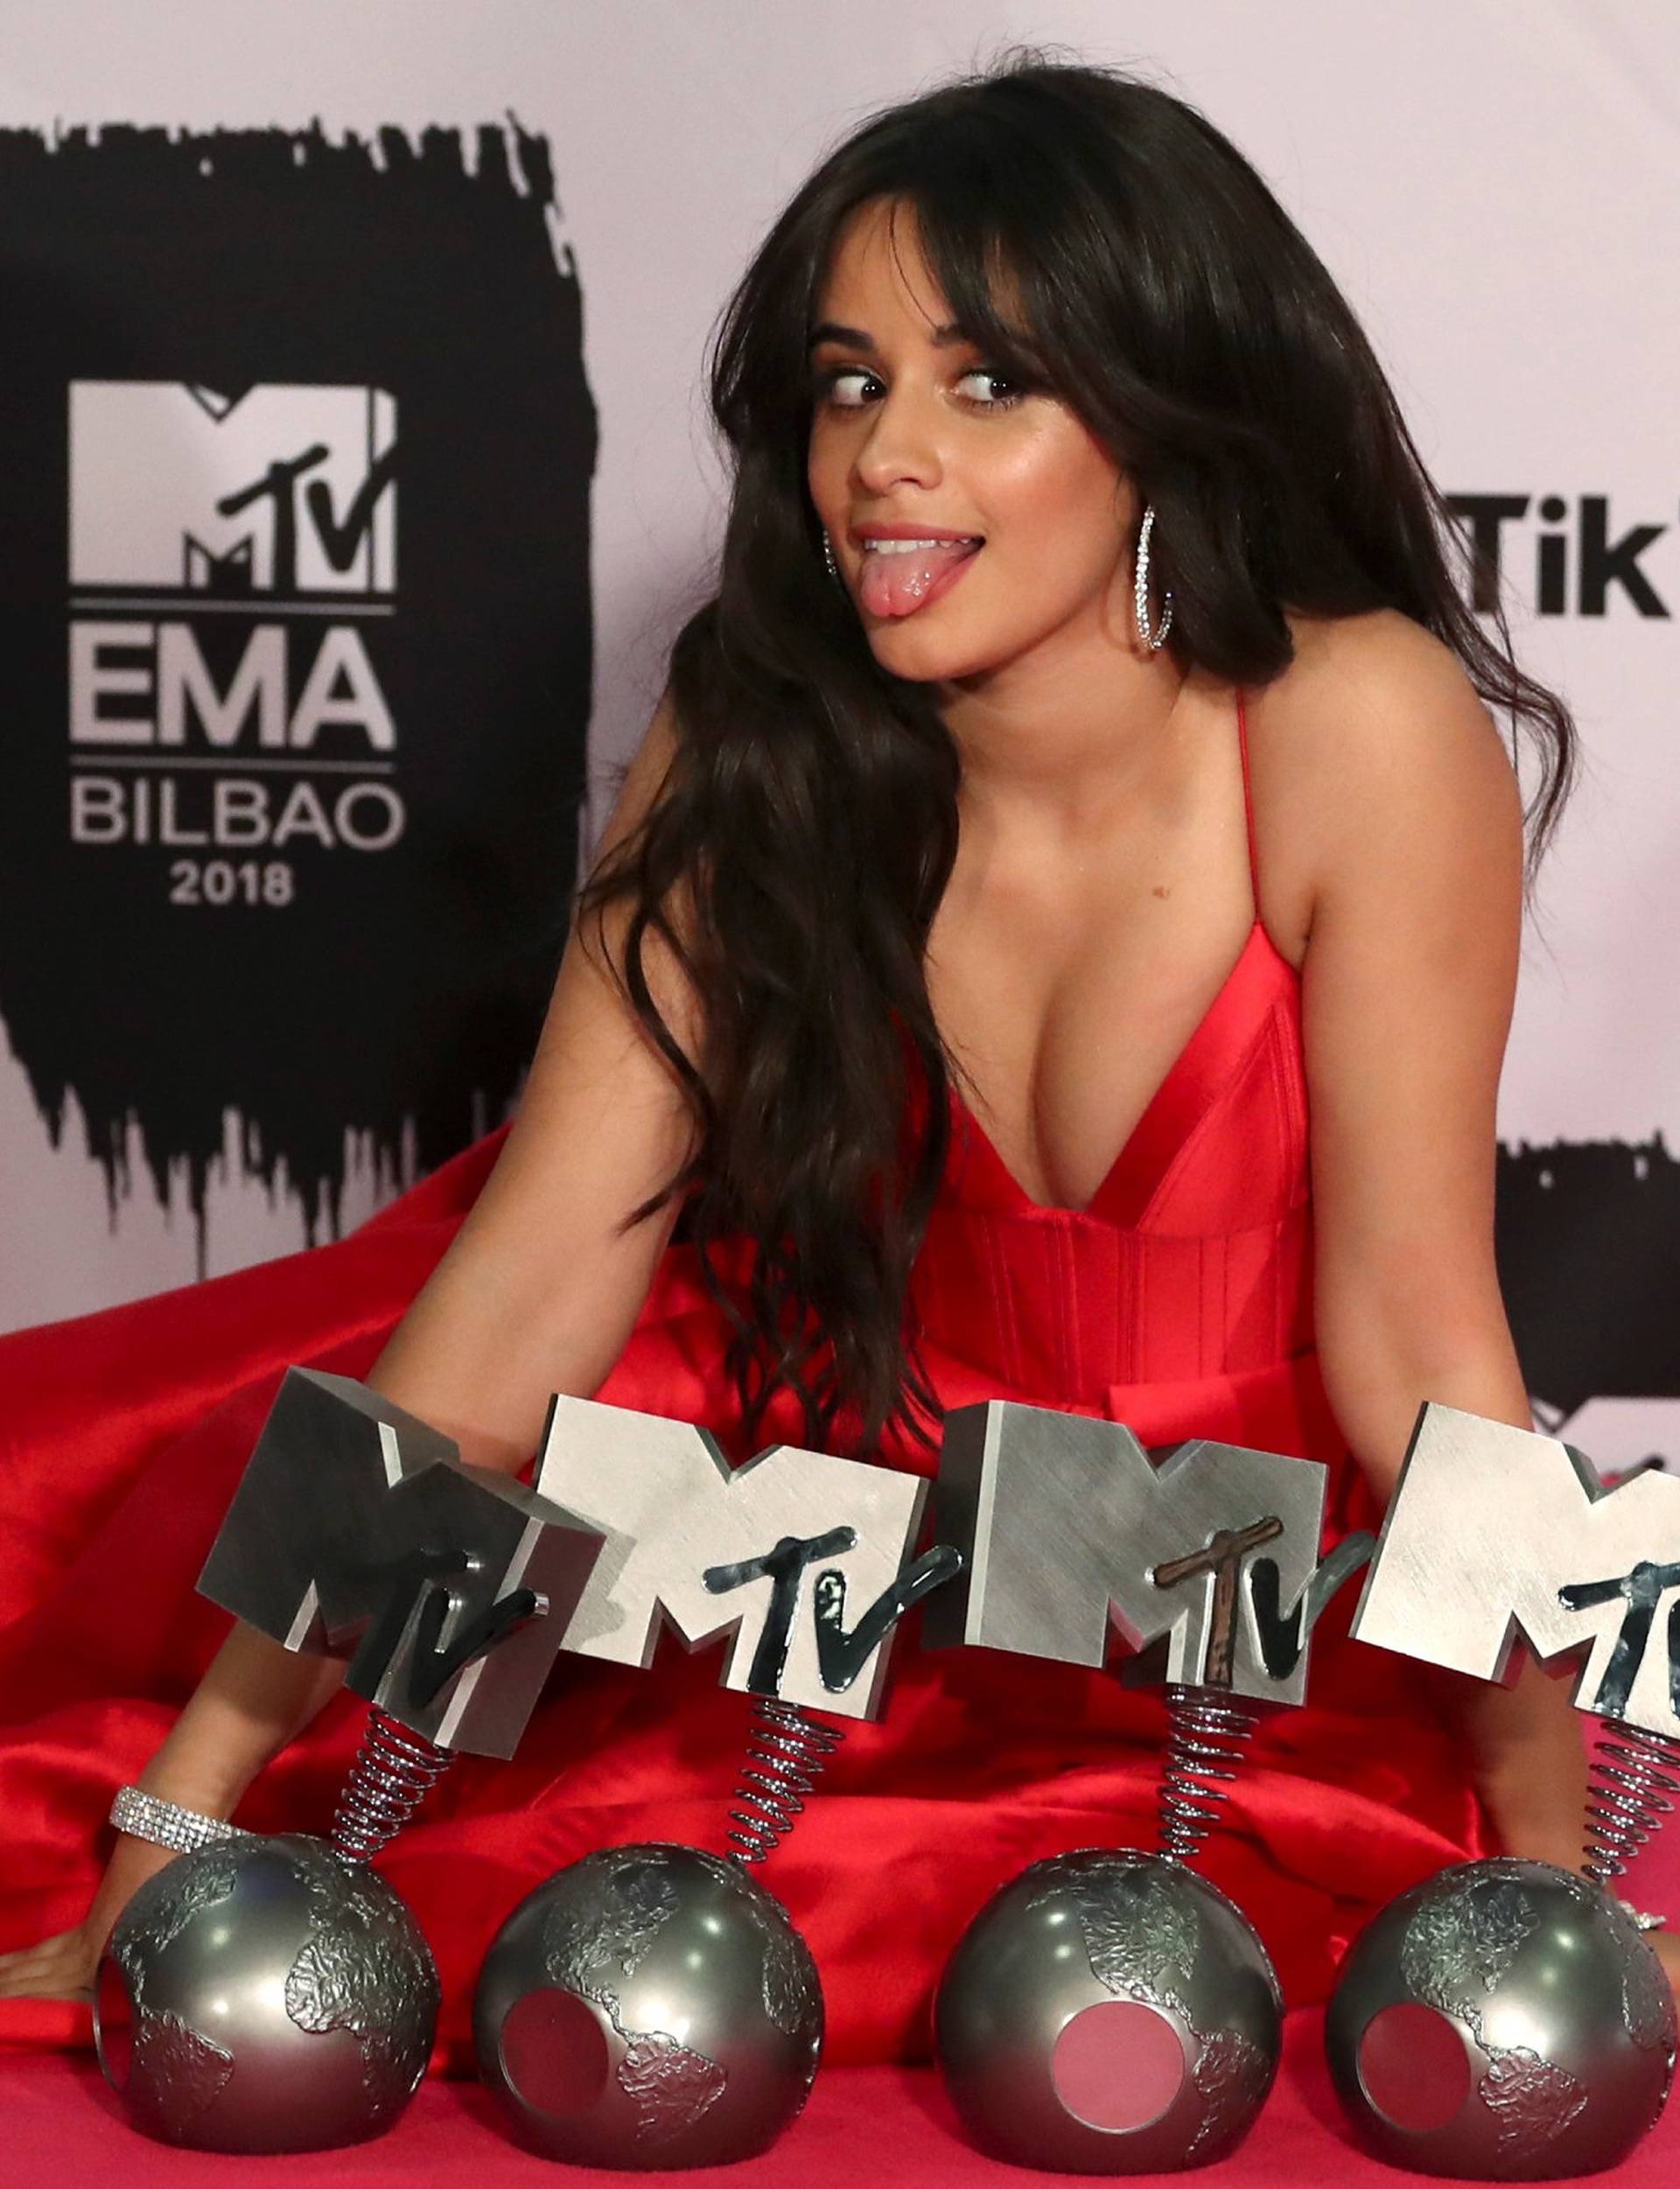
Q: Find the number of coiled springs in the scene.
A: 4